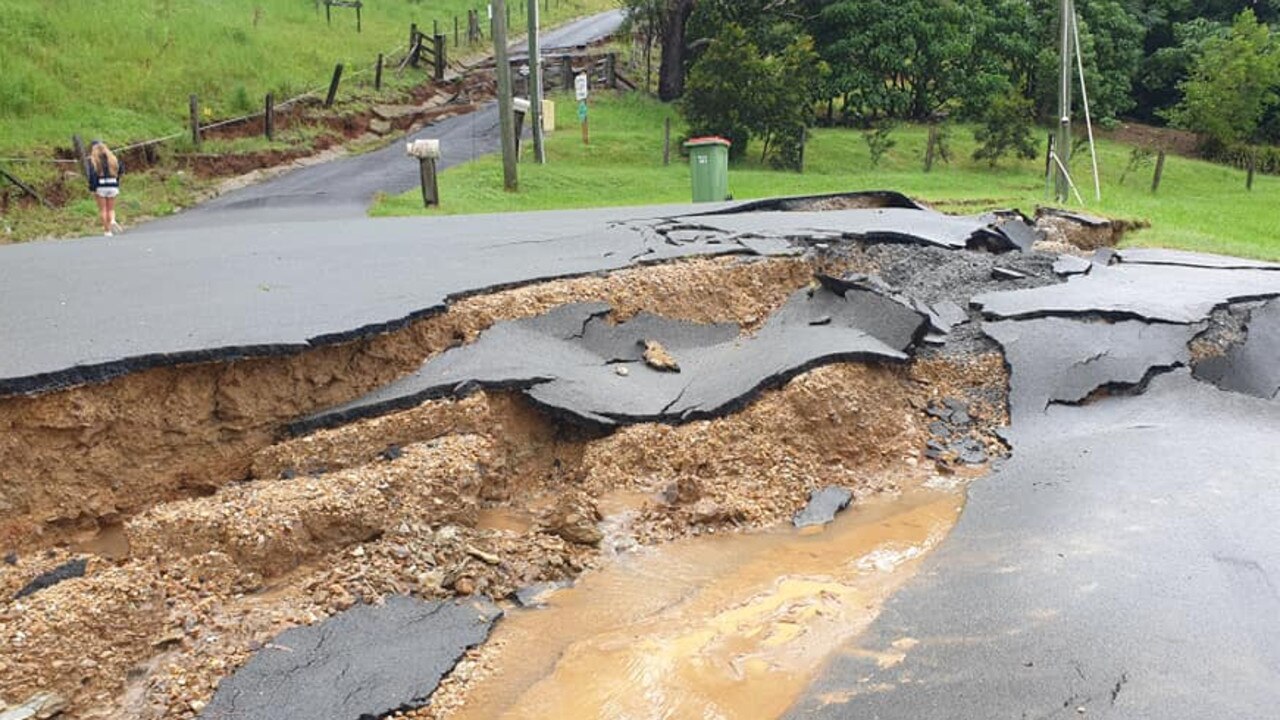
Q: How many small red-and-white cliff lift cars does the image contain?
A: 0